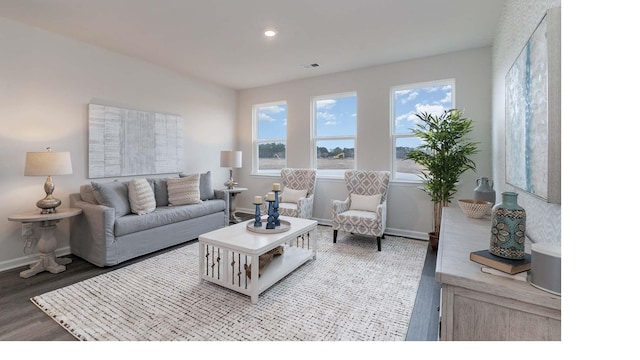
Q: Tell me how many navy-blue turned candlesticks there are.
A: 3